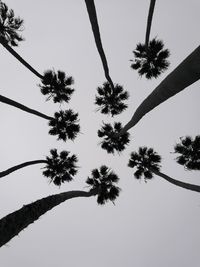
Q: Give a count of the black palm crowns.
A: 10